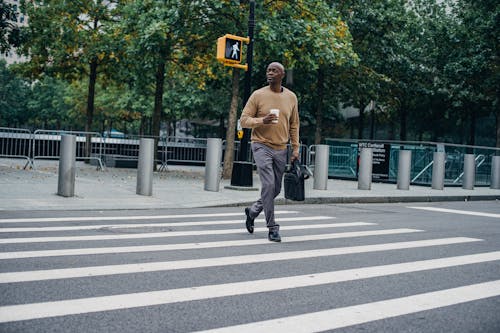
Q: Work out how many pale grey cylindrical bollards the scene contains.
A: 9